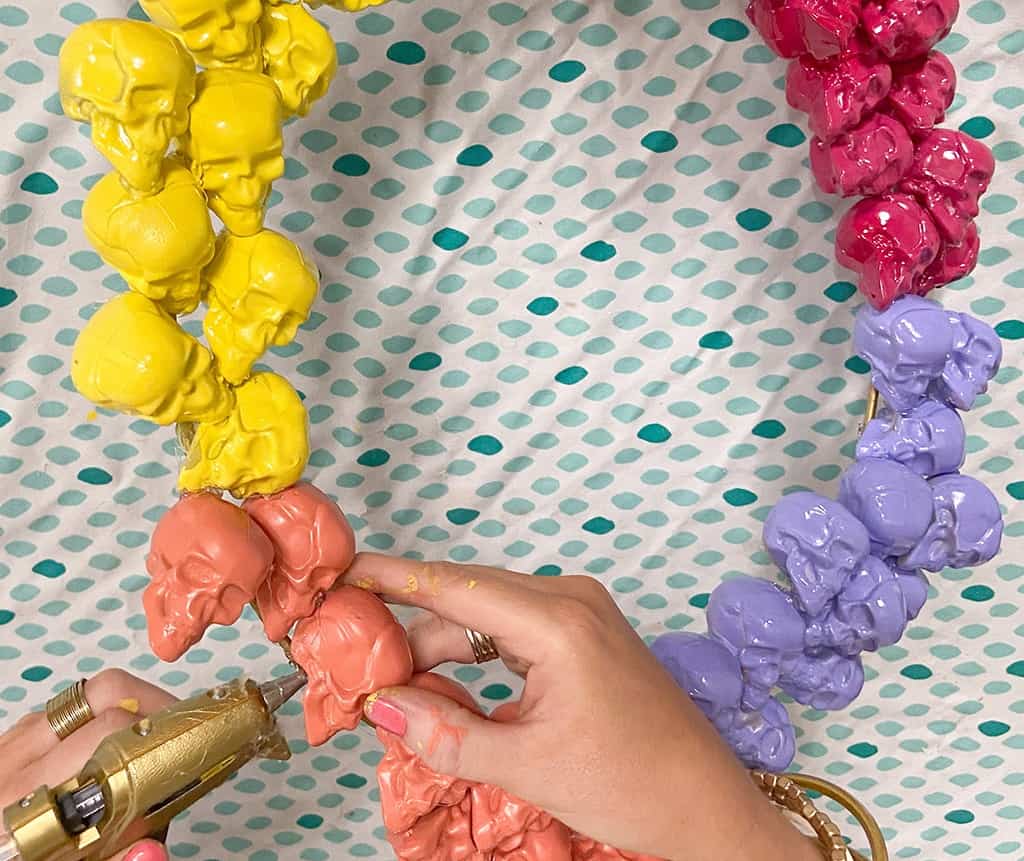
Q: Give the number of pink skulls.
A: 8